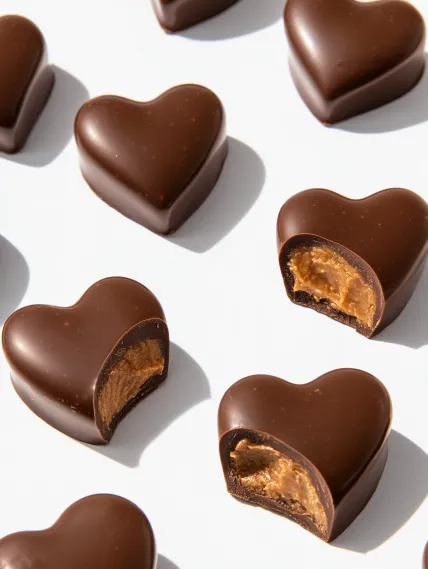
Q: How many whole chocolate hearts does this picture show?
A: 2